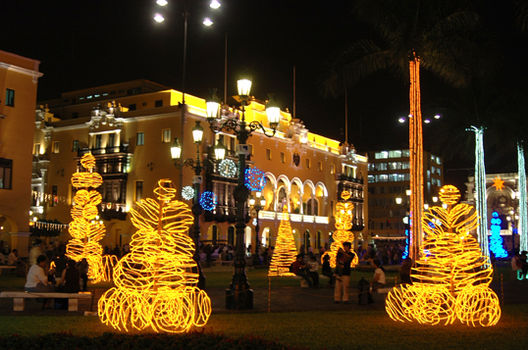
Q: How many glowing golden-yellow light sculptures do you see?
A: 5